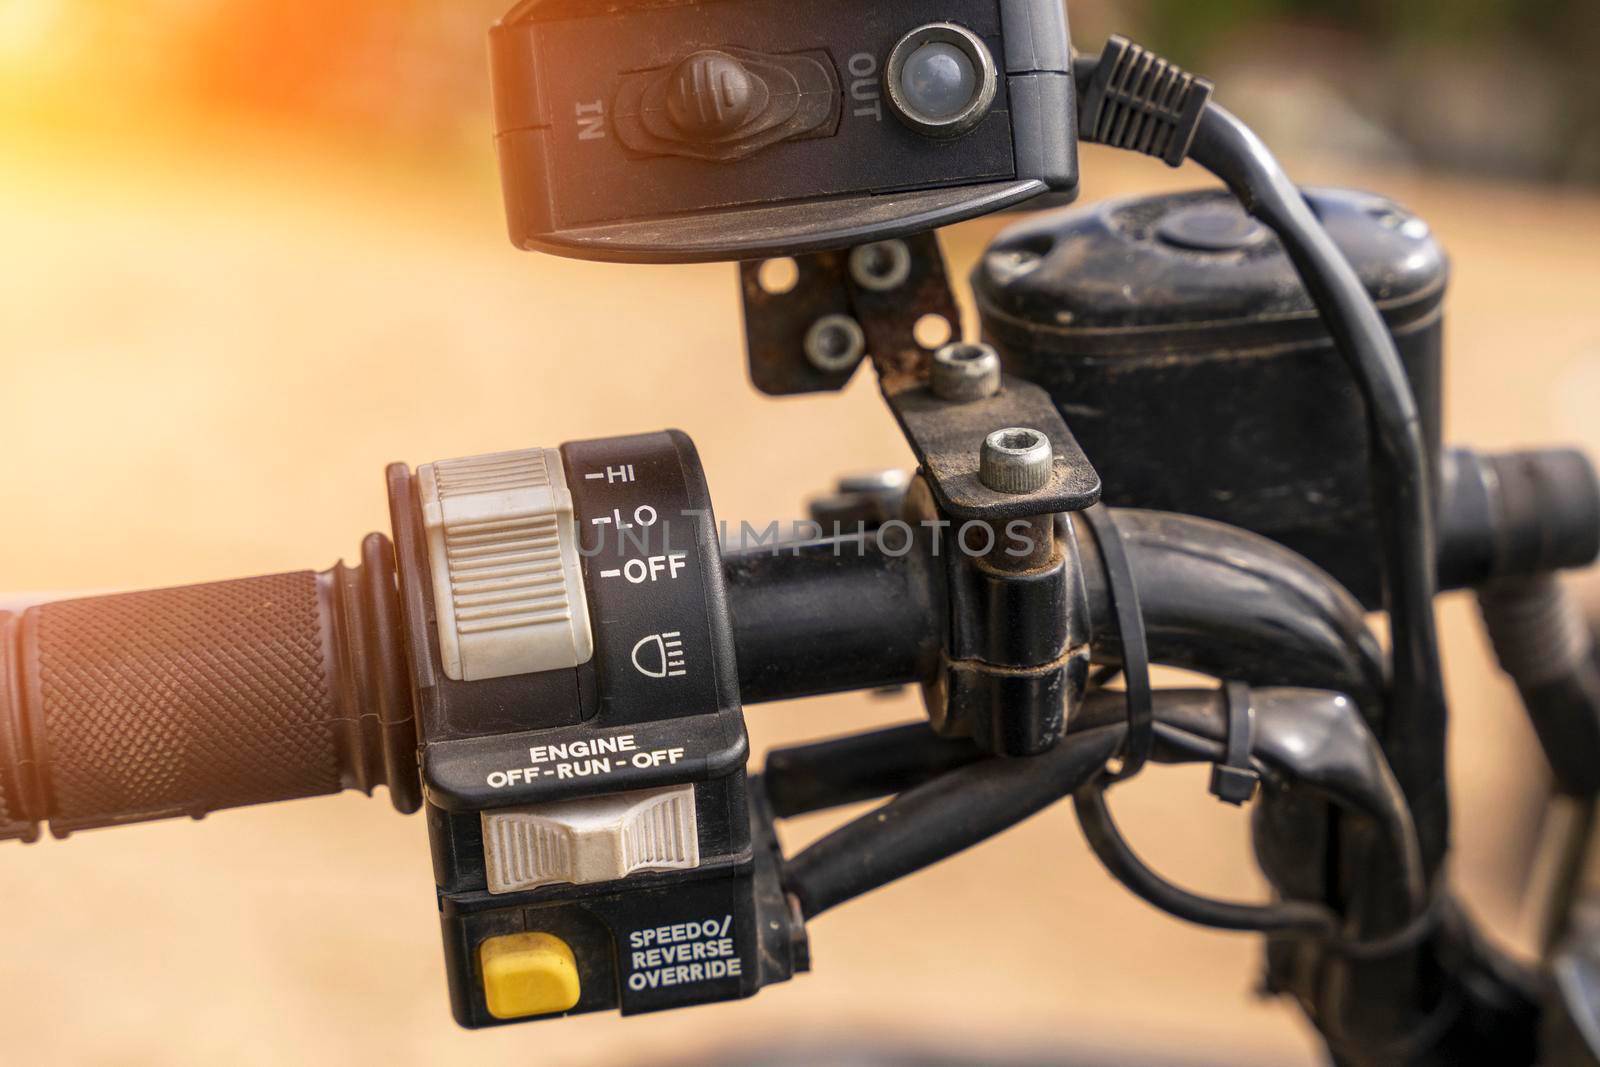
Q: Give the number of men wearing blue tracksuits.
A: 0